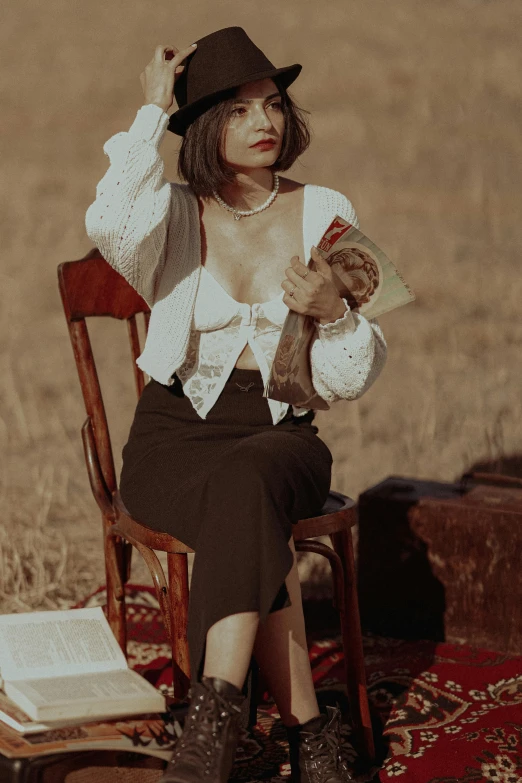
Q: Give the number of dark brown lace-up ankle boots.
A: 2